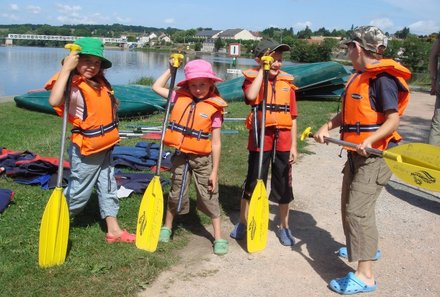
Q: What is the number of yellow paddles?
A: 4